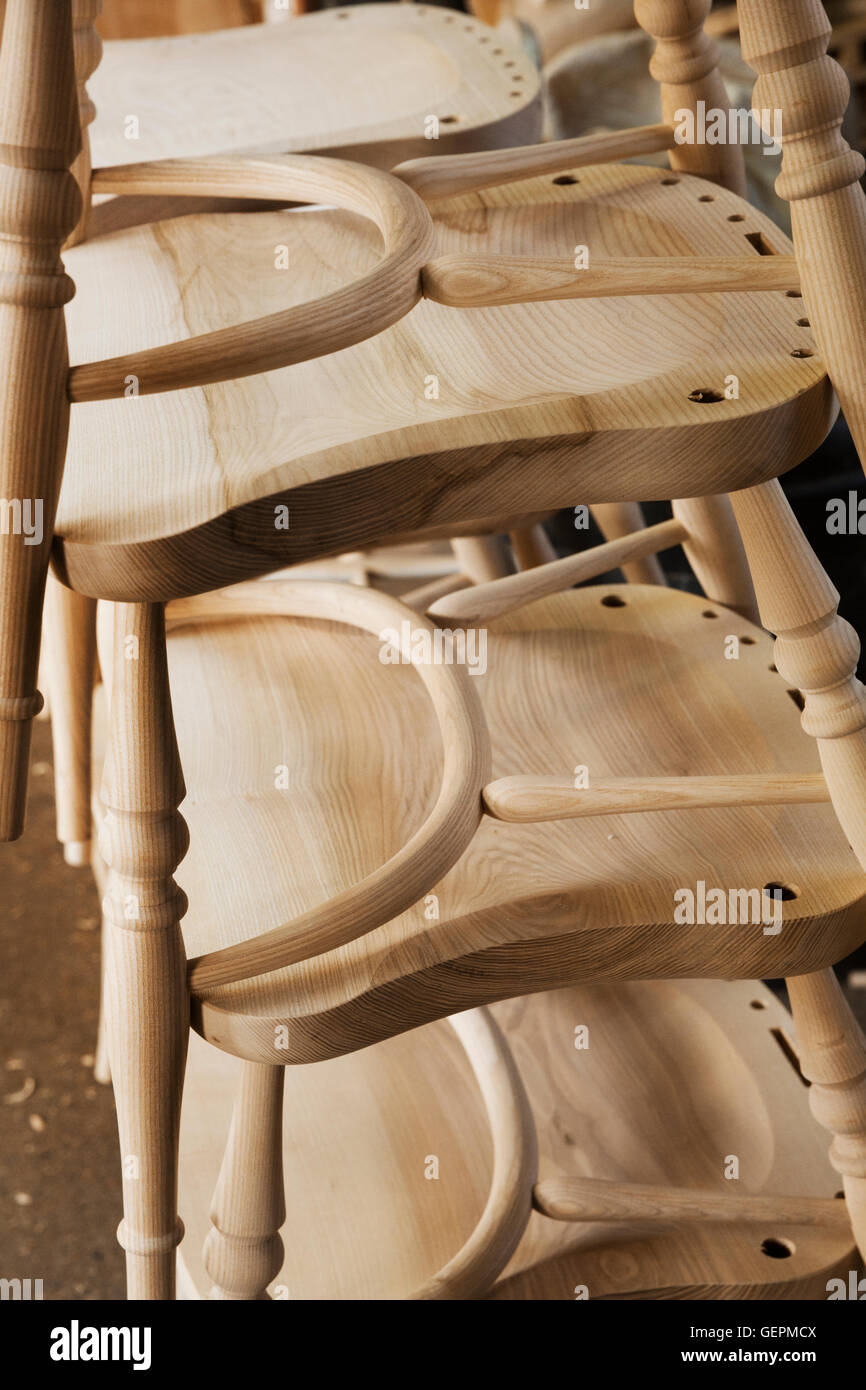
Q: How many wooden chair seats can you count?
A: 4